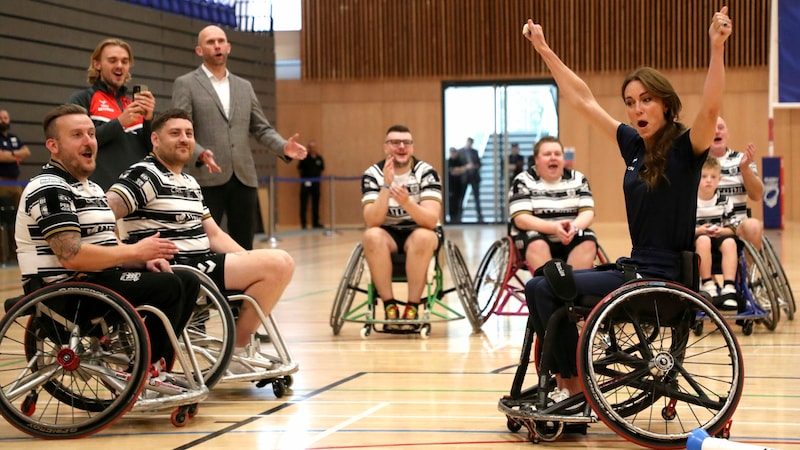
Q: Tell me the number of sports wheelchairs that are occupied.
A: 7